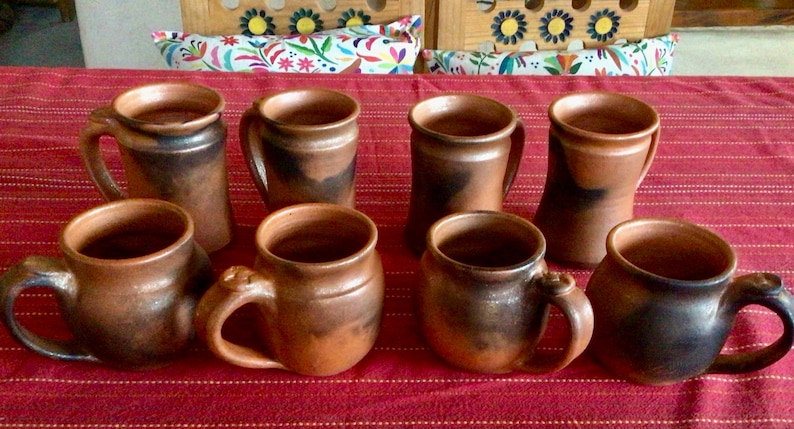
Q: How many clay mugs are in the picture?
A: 8